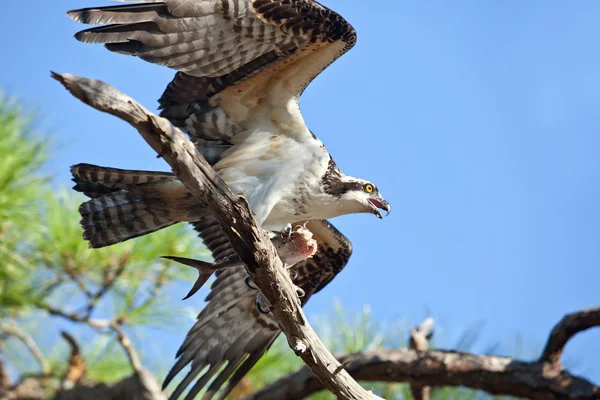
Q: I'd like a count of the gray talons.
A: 5